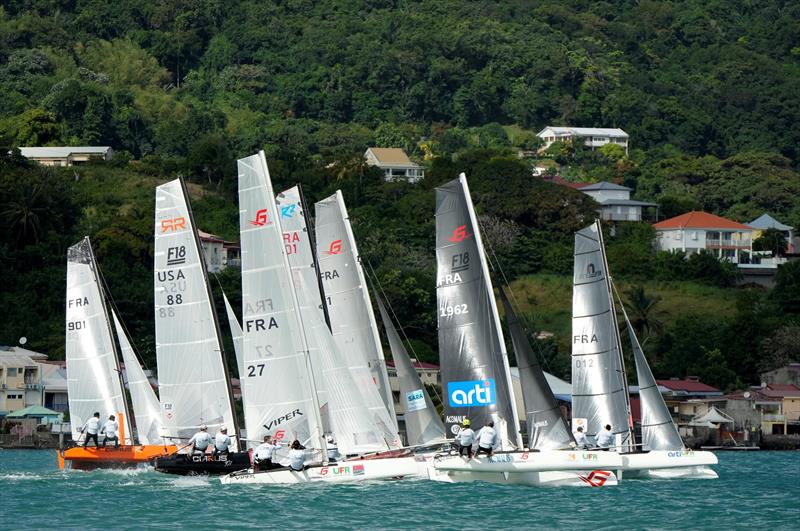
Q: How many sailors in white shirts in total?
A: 11